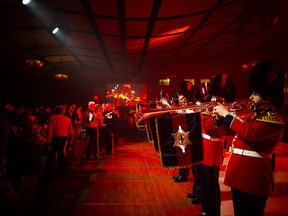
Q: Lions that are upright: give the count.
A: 0